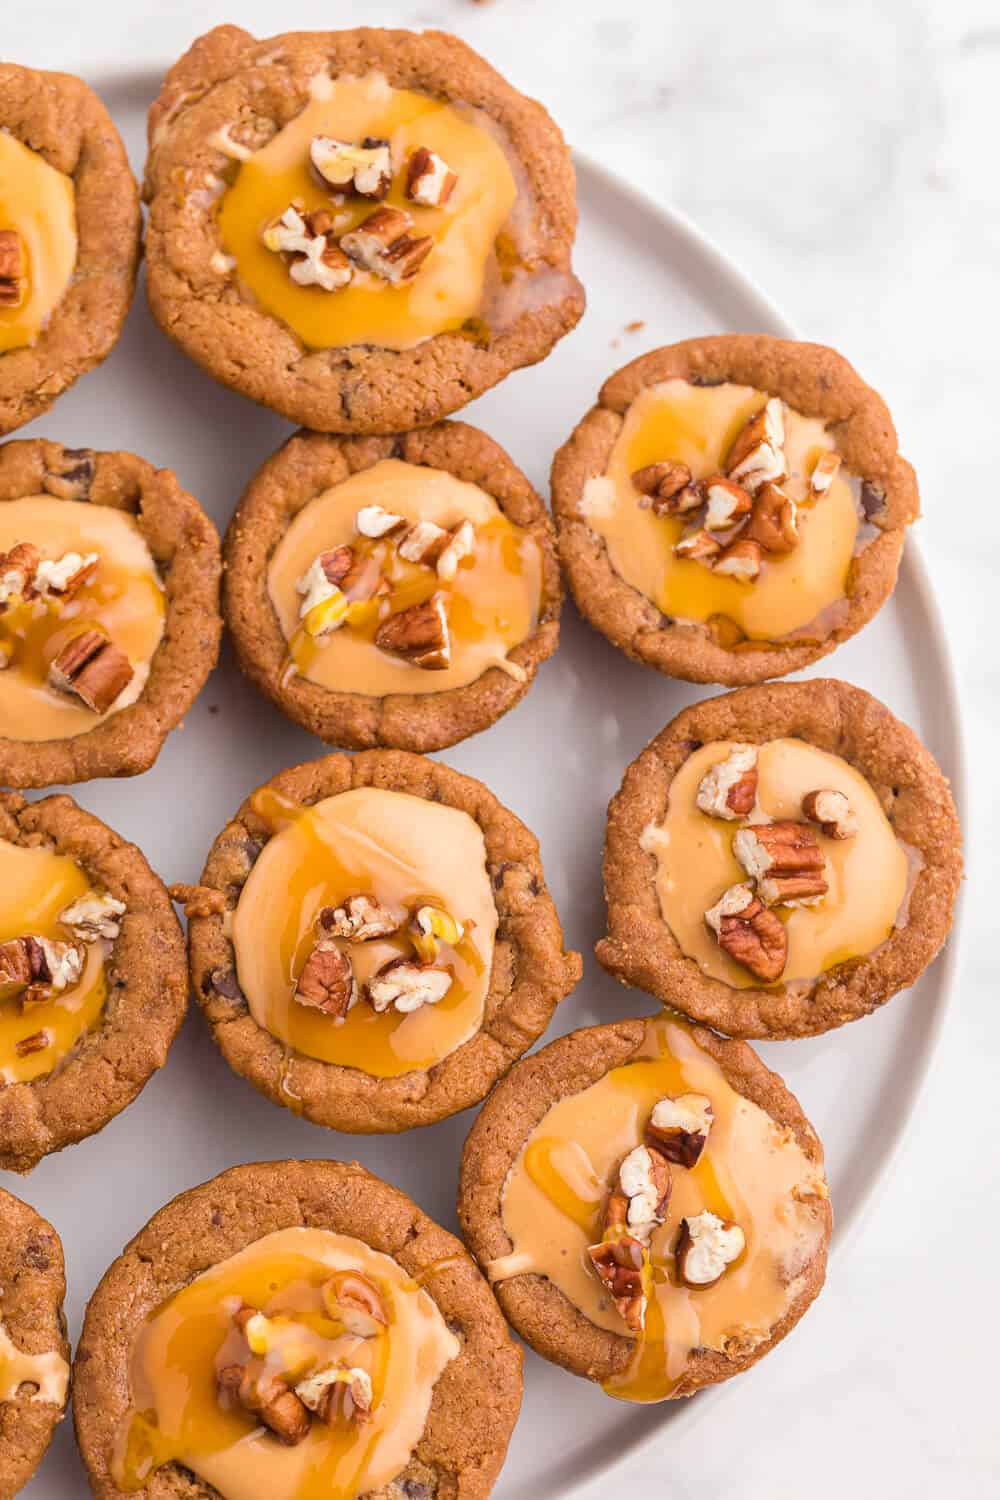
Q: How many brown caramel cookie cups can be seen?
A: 11